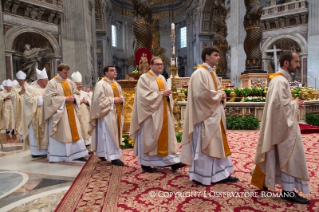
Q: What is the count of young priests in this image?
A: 5